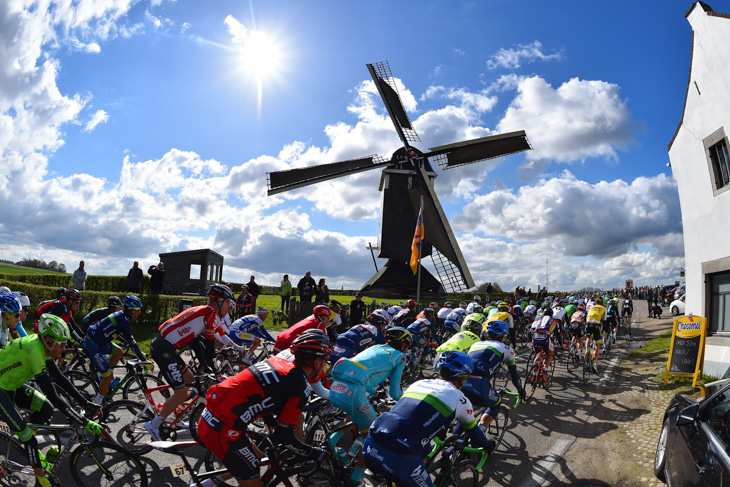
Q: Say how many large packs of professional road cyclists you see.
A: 1